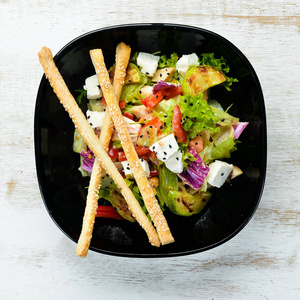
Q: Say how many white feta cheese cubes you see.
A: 8